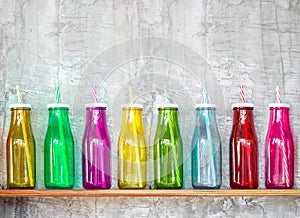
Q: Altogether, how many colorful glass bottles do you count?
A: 8